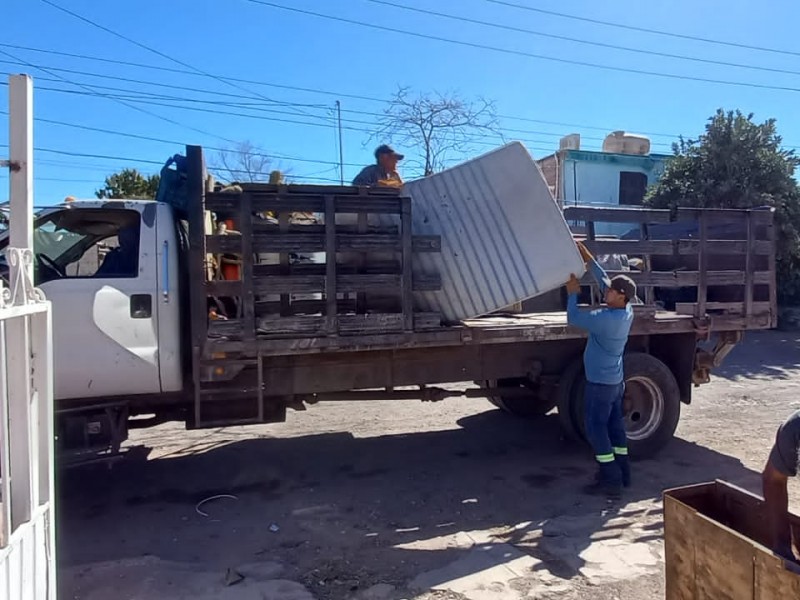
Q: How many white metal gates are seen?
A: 1